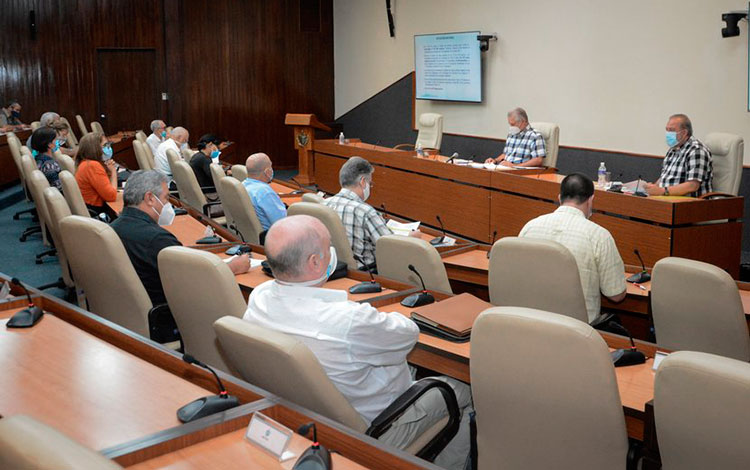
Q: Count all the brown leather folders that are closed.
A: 1